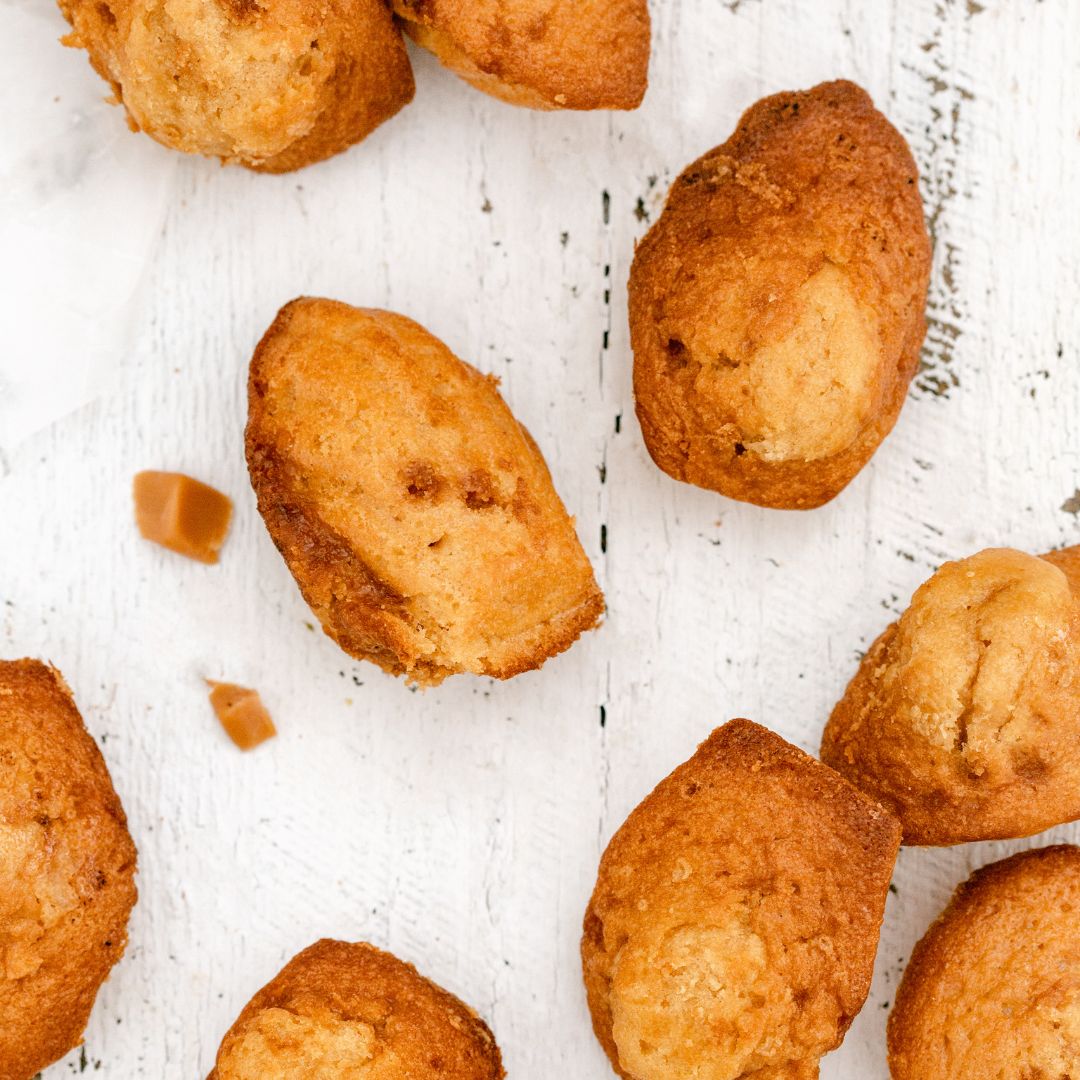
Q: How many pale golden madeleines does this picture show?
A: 9